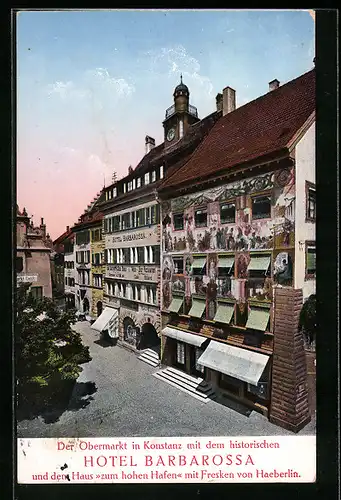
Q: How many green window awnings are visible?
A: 7